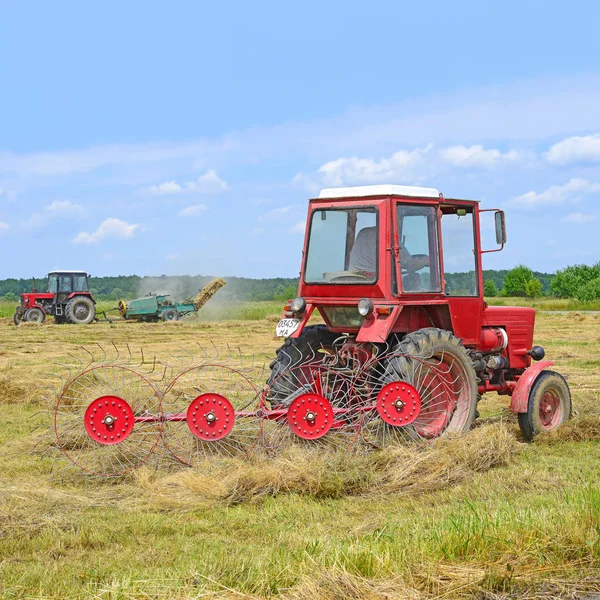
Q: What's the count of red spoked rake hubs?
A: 4